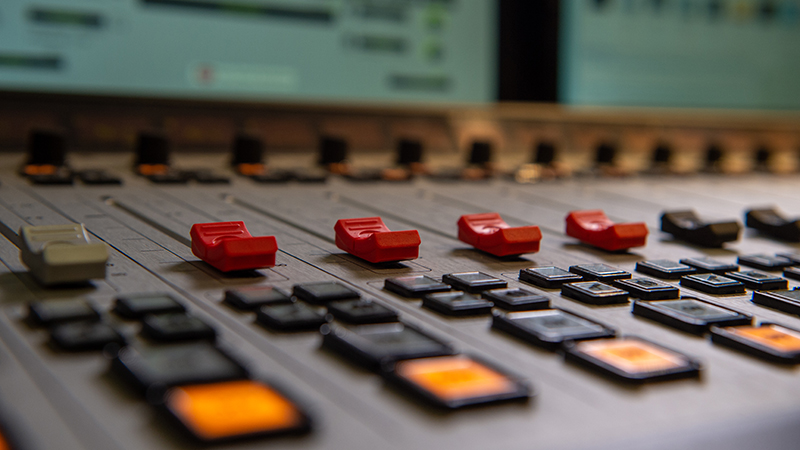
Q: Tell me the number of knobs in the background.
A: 11